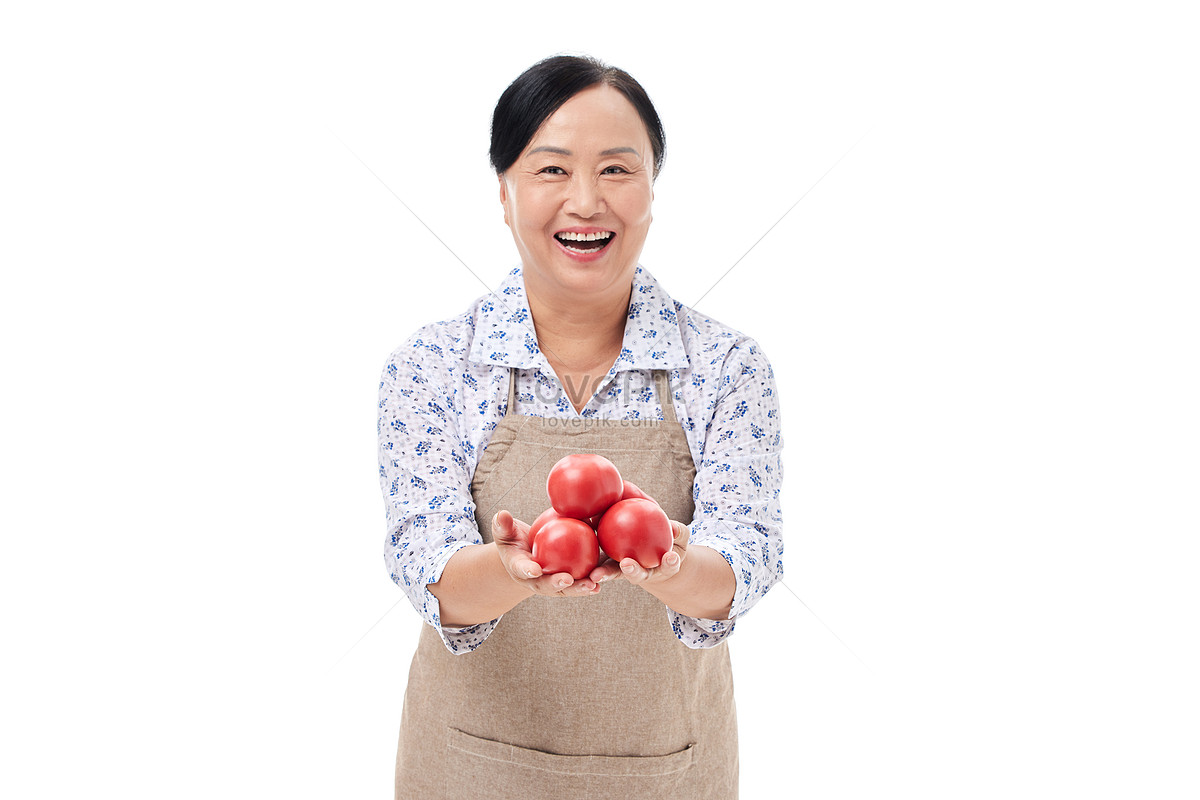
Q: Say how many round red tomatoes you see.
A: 5